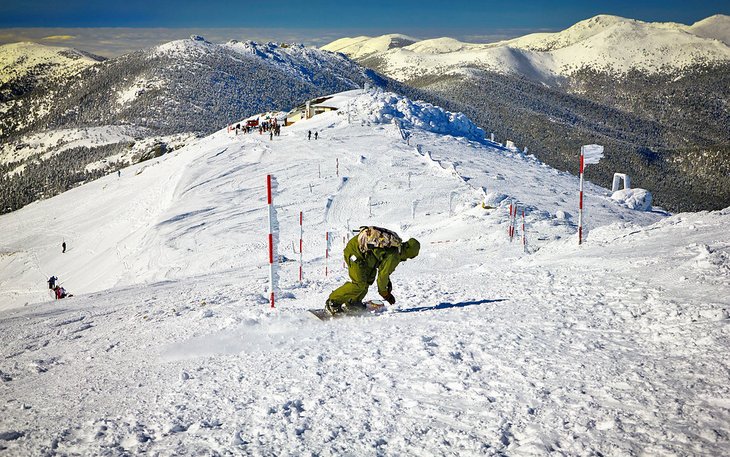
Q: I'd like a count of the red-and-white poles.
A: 7